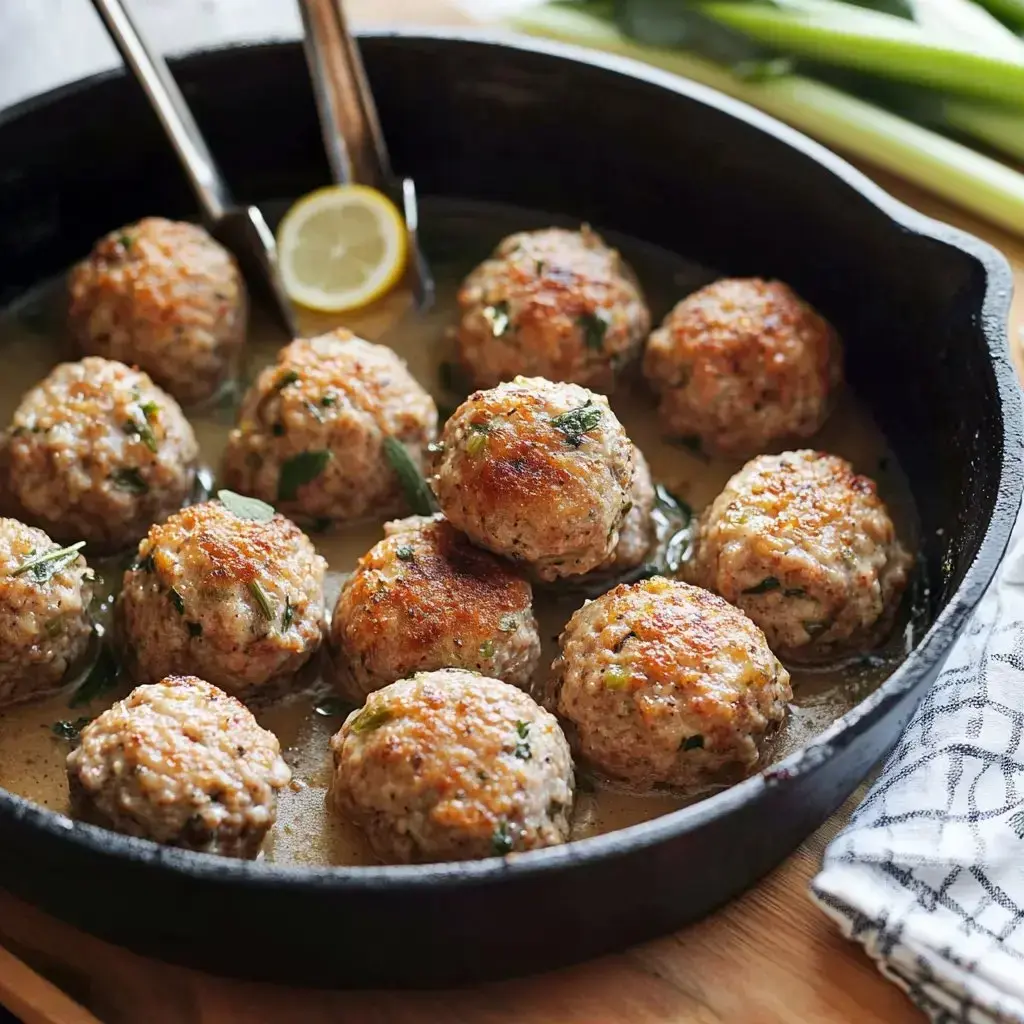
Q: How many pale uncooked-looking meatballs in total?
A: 0